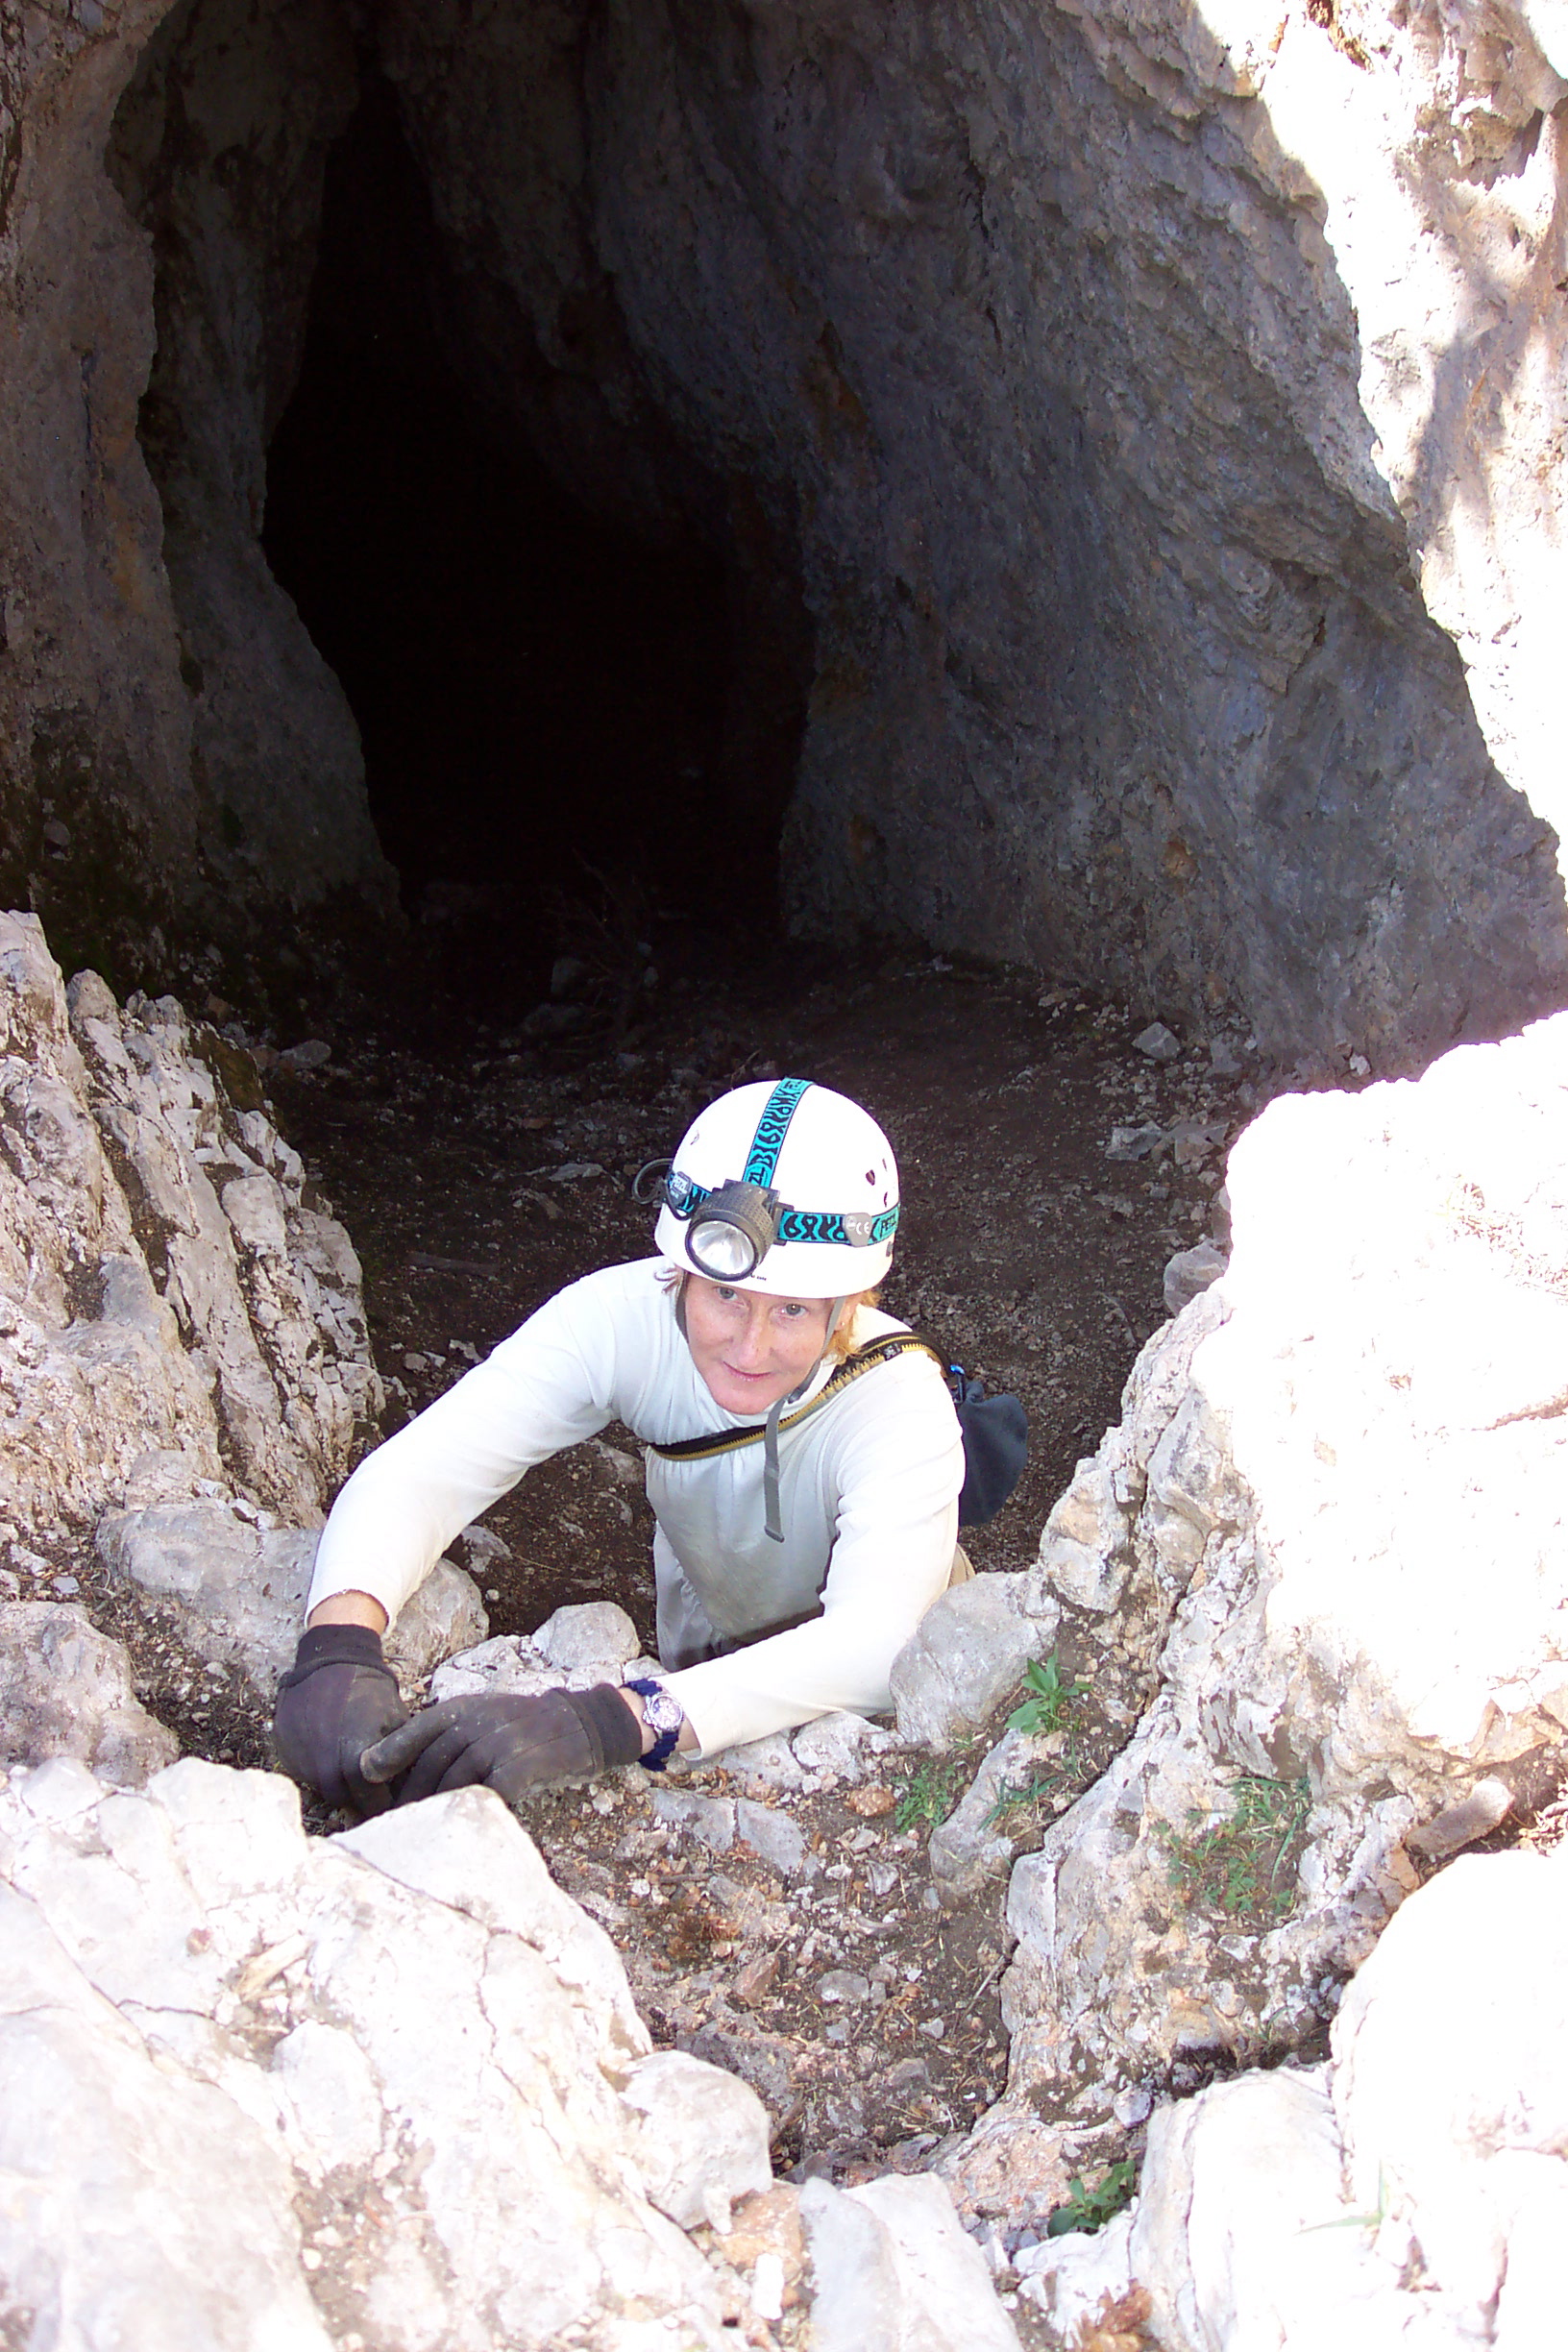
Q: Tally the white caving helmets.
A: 1